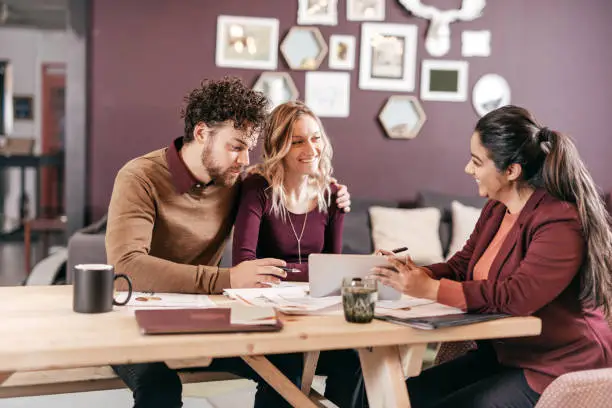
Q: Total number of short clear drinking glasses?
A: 1